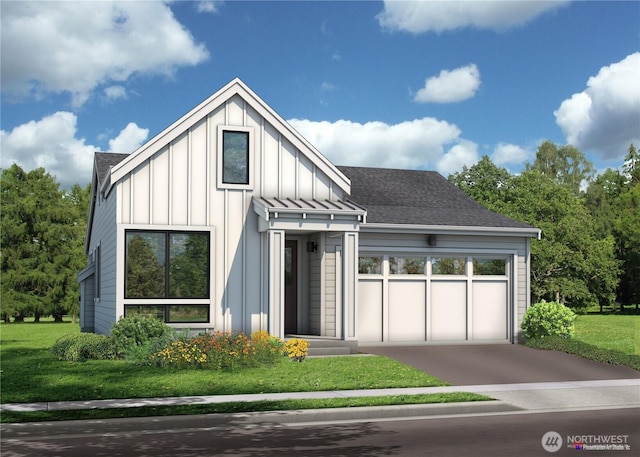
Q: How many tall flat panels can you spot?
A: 4